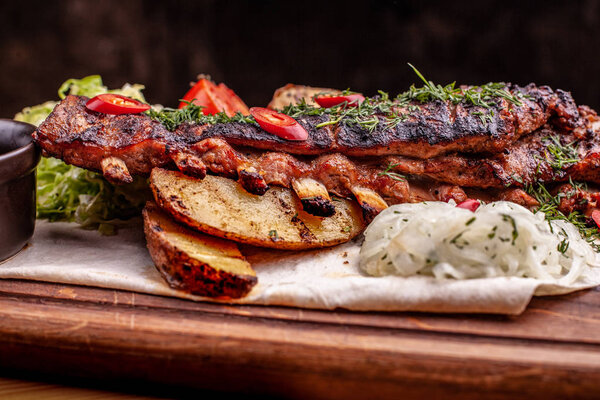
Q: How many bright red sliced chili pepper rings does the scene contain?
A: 3